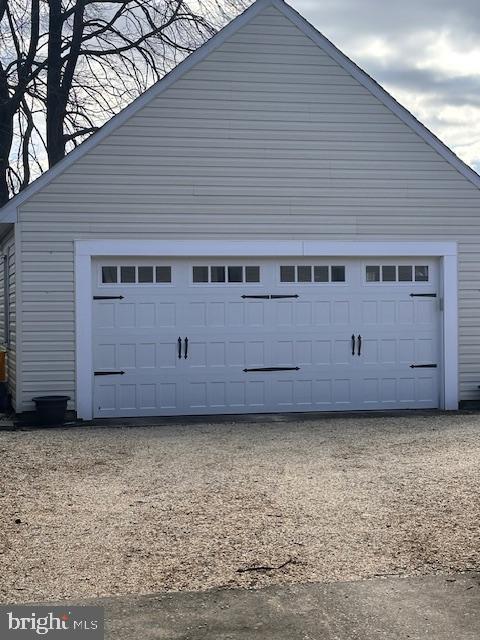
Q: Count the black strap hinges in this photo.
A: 8